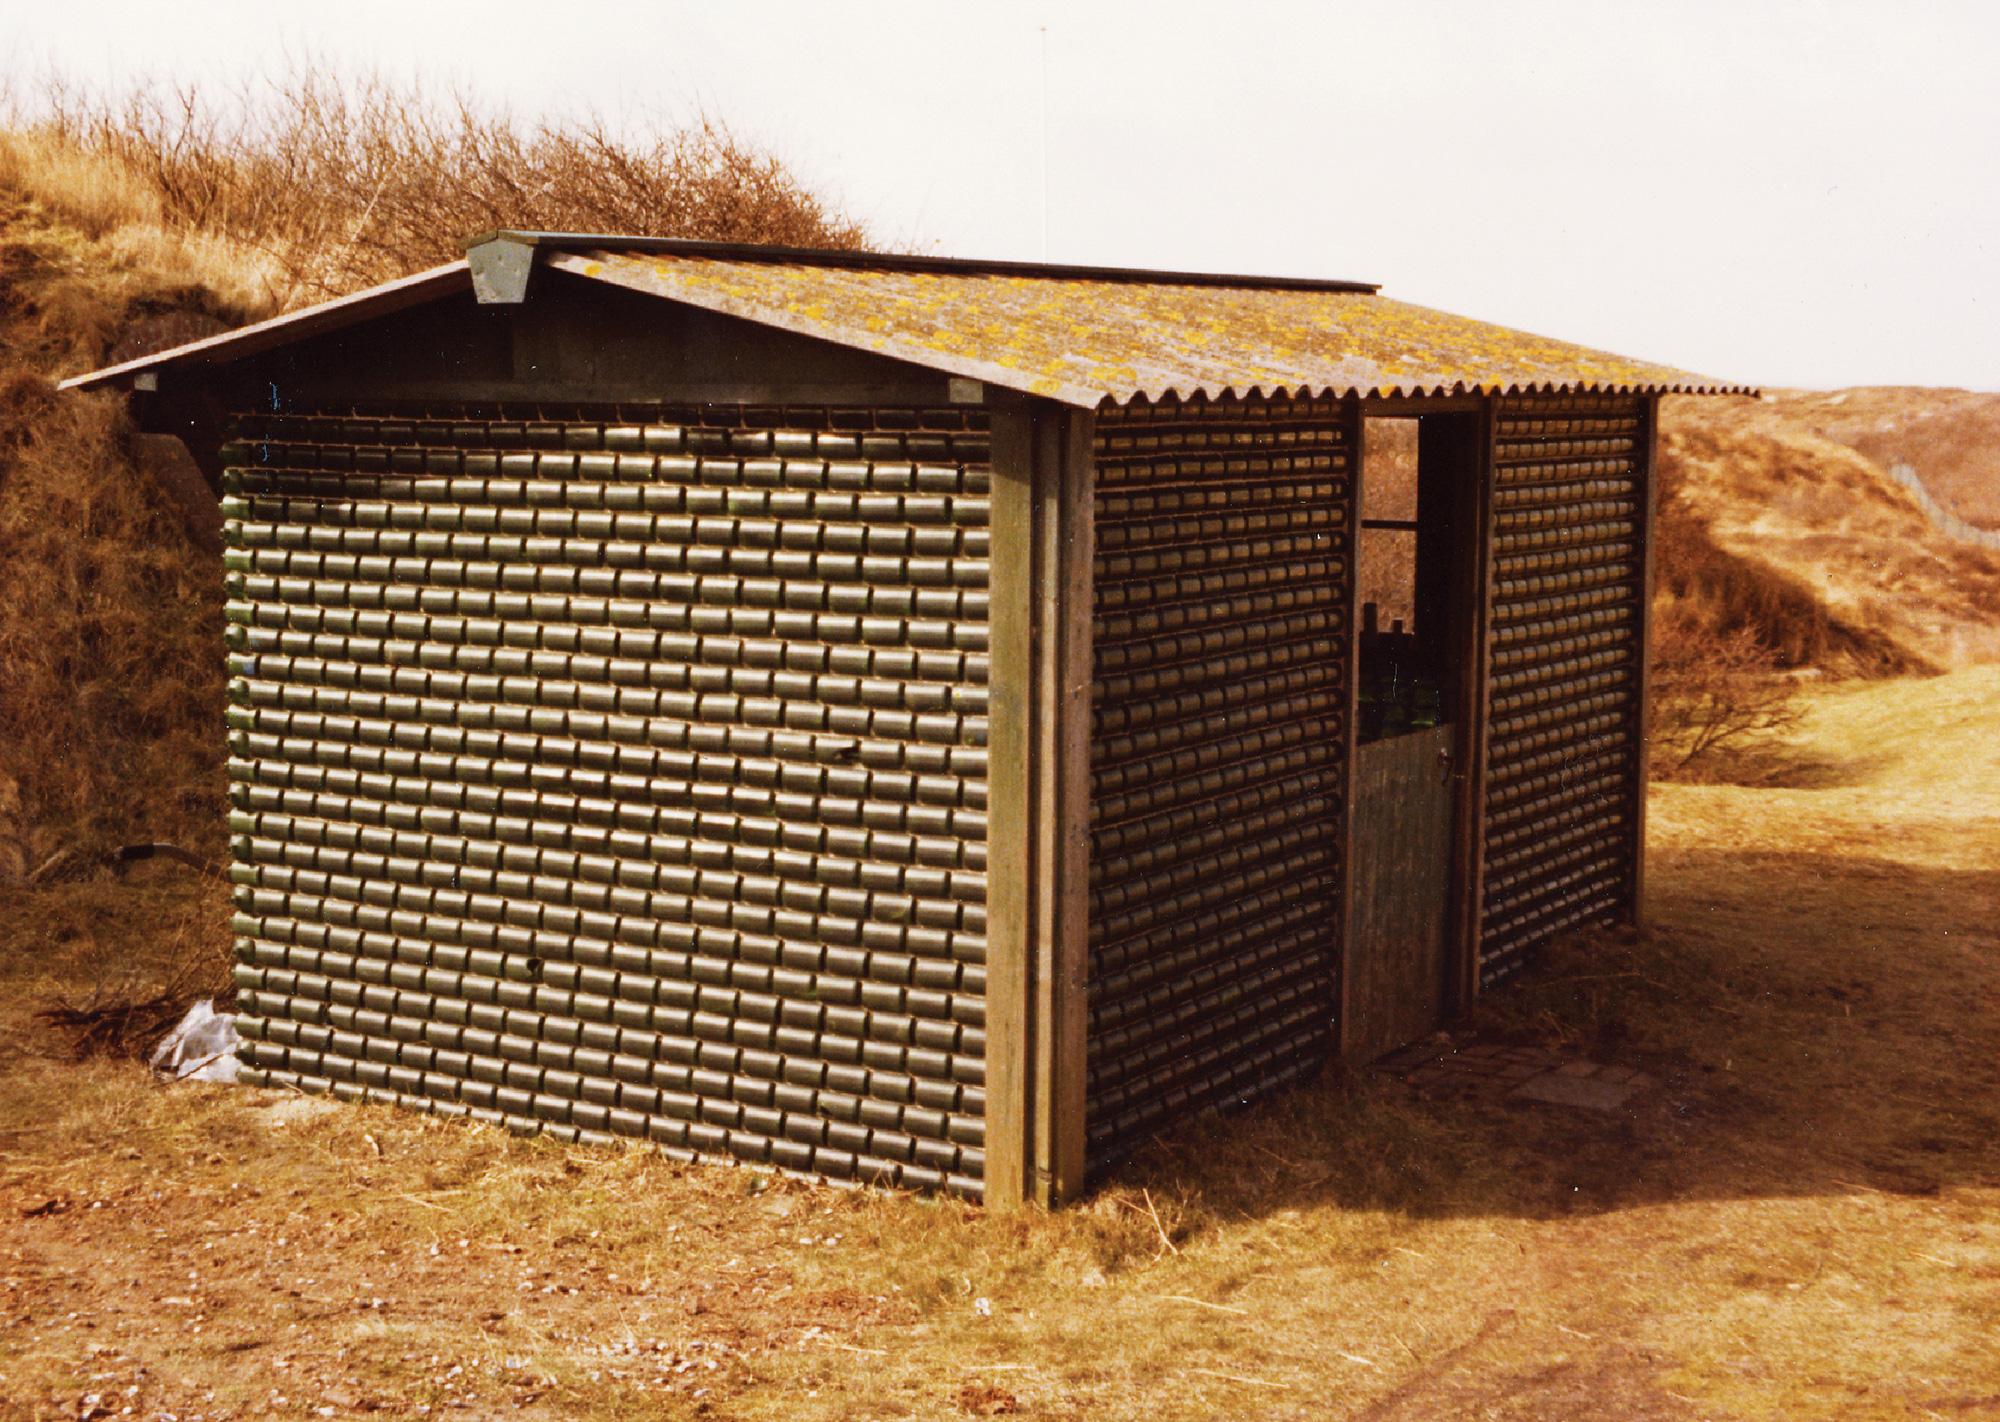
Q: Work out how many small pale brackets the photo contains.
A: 2